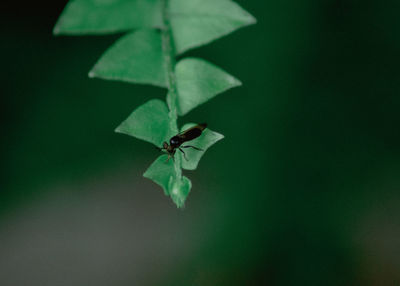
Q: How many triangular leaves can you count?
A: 7